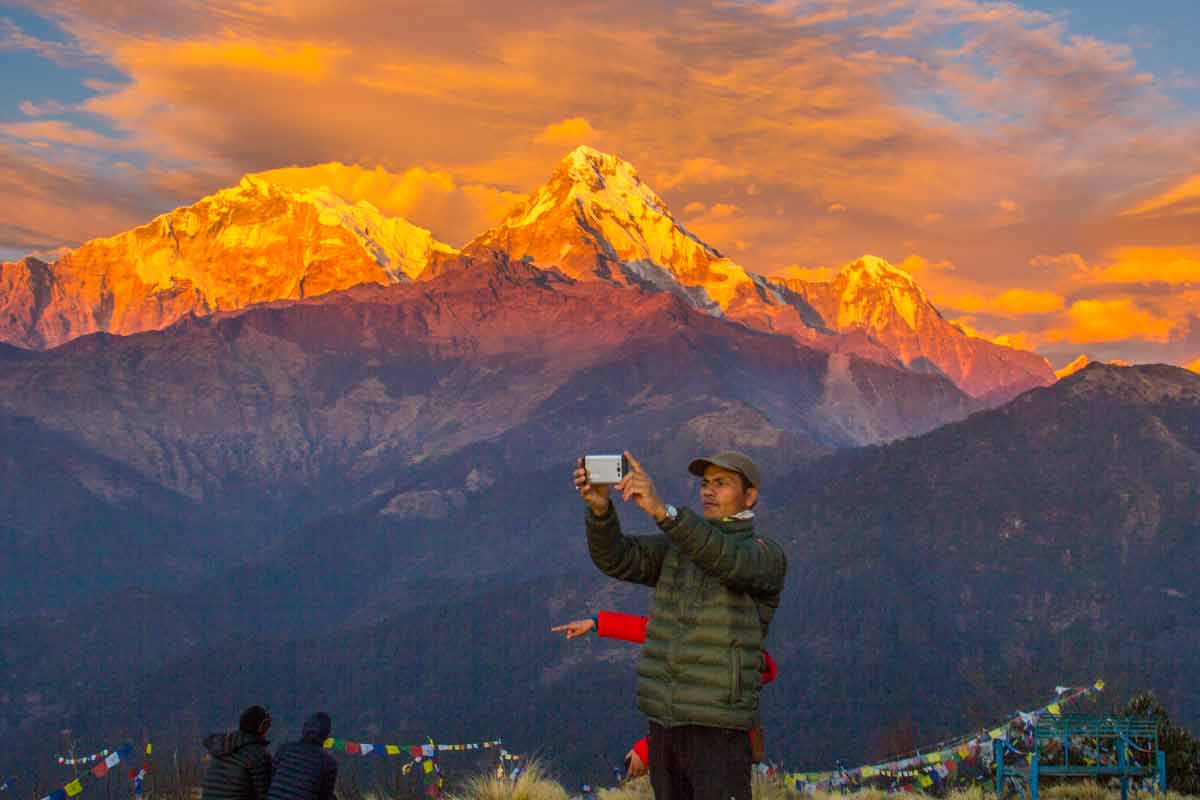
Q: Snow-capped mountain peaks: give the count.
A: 3